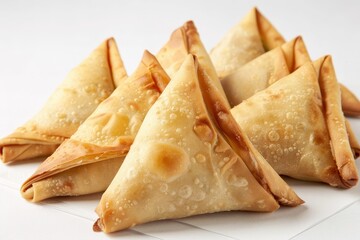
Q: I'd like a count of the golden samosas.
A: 7